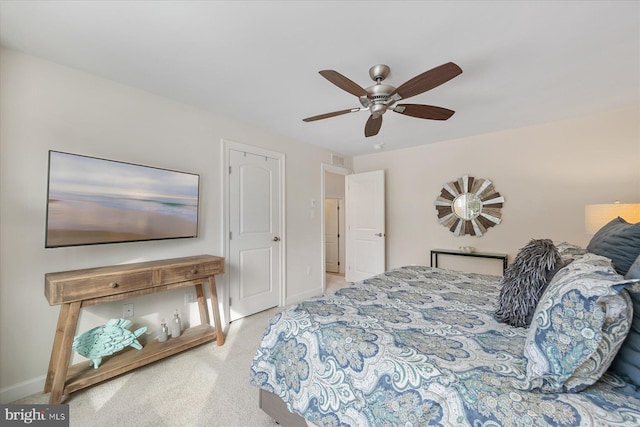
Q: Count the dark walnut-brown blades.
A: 5